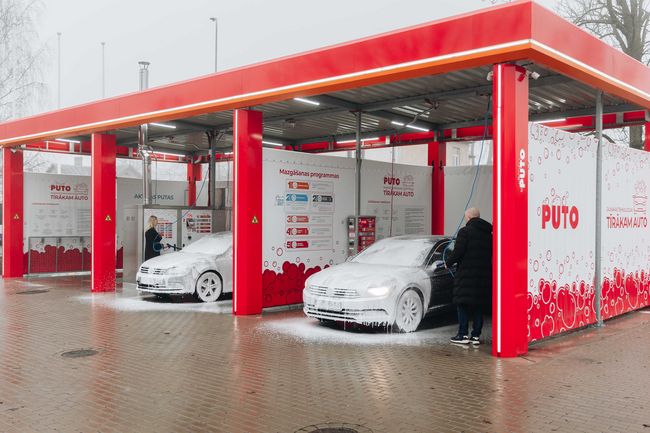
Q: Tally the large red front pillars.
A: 4